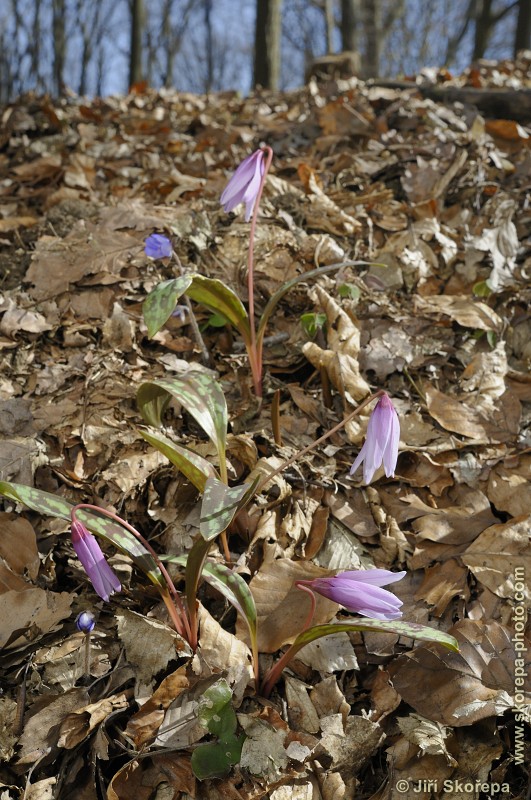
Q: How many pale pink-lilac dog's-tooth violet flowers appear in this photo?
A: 4